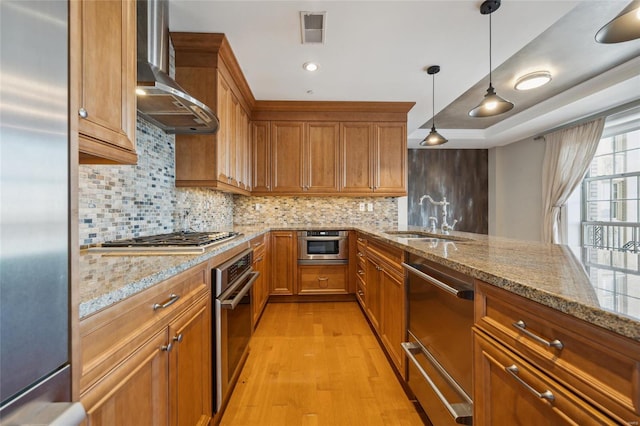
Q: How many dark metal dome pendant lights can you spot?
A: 3